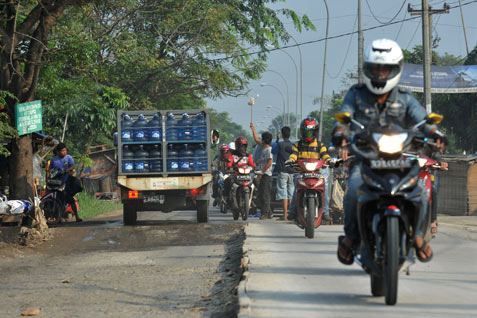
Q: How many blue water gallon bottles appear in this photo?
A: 12